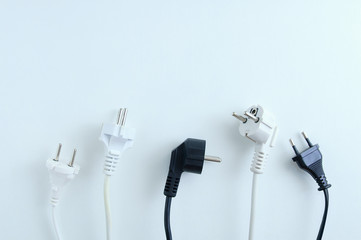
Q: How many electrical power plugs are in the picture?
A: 5